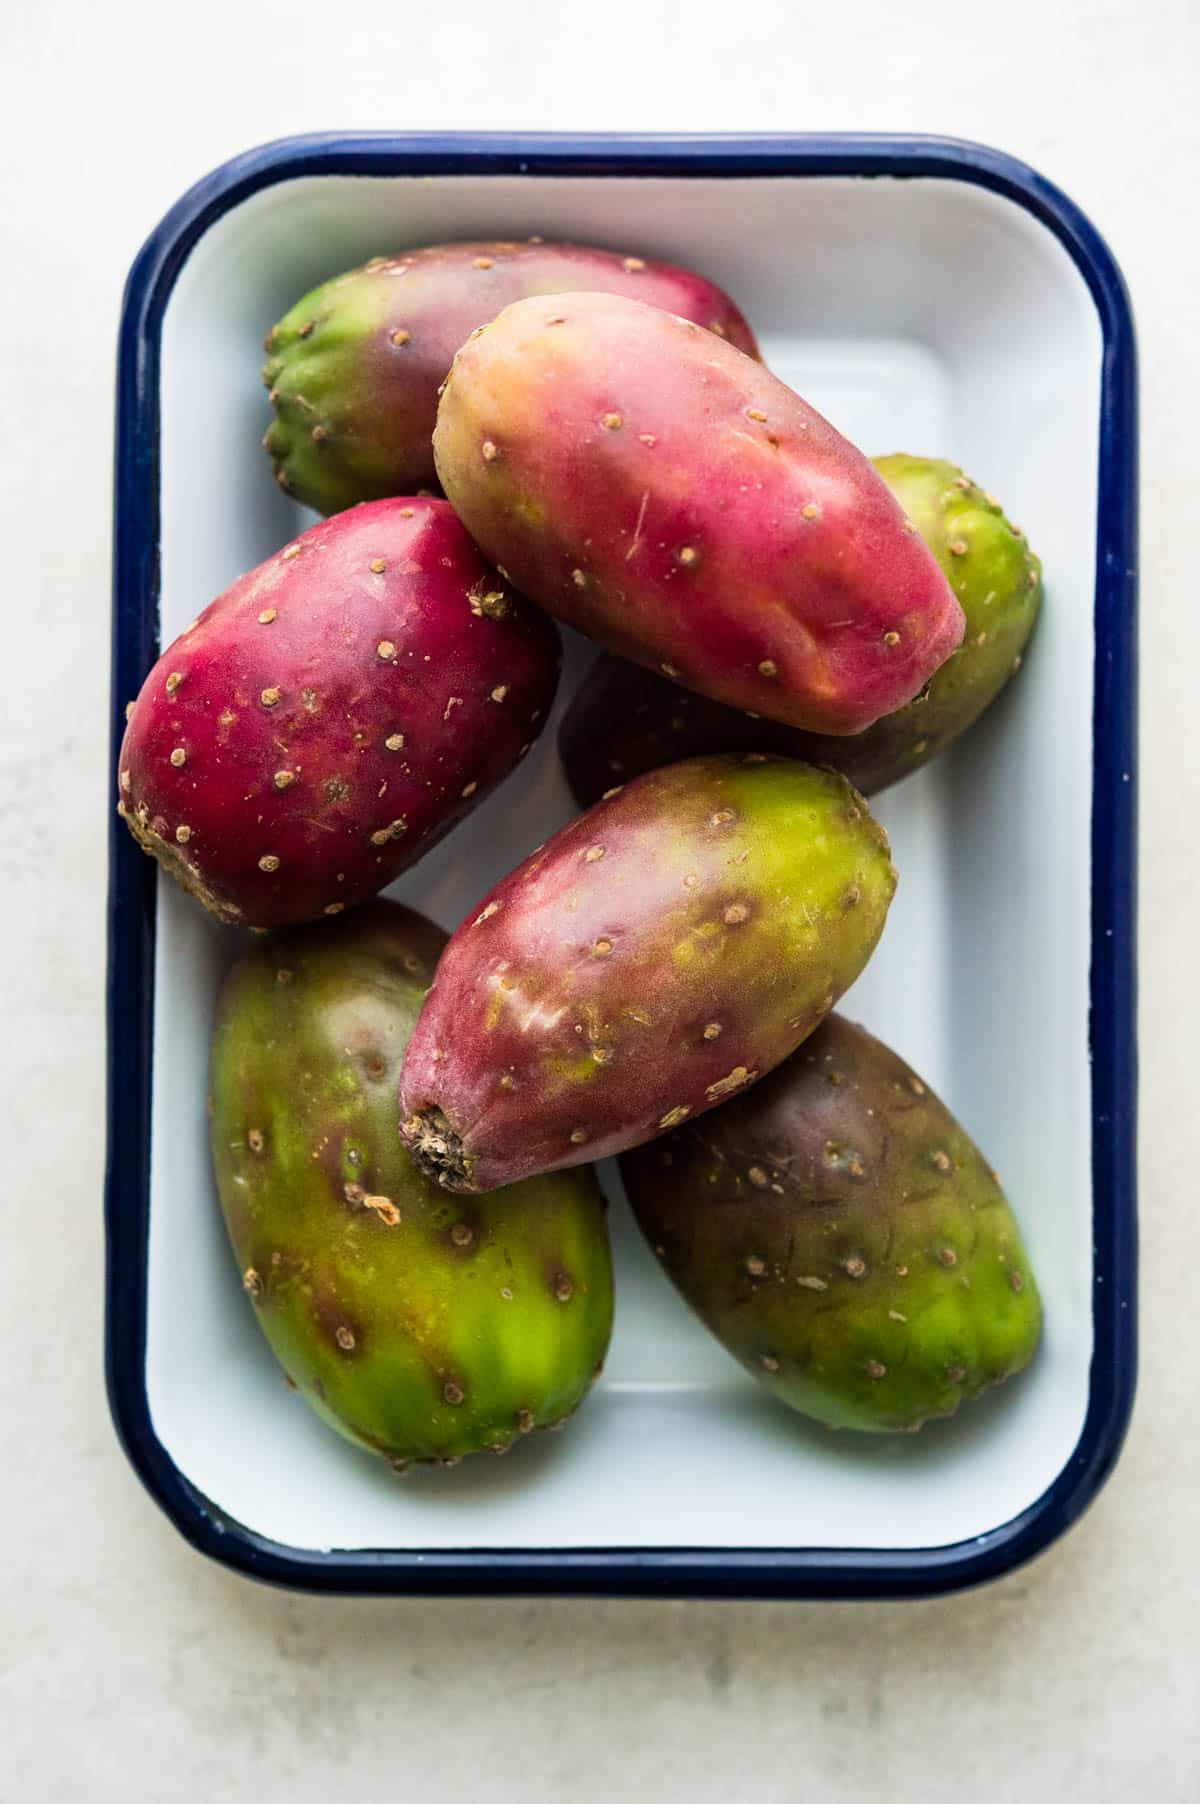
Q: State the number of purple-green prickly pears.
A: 5